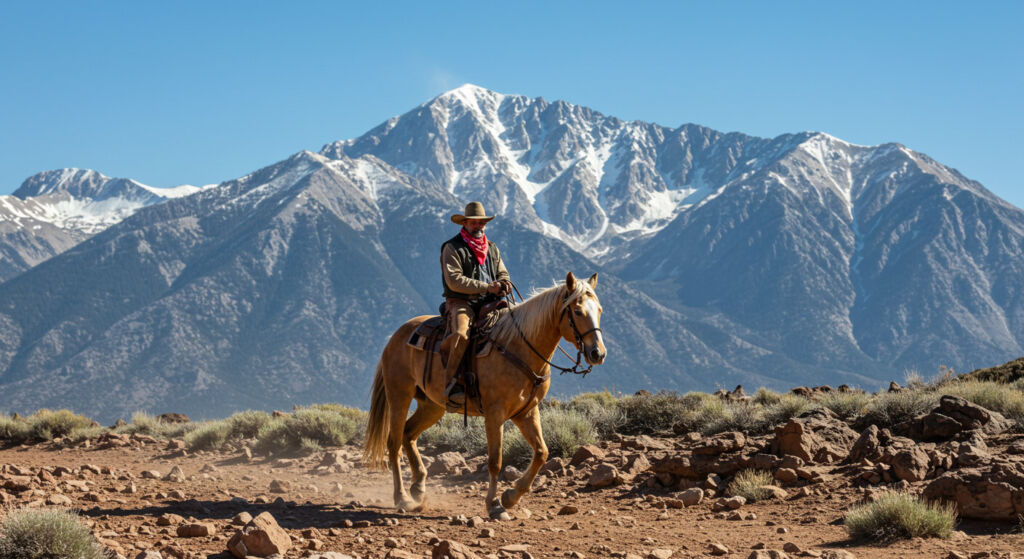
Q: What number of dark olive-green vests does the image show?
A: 1